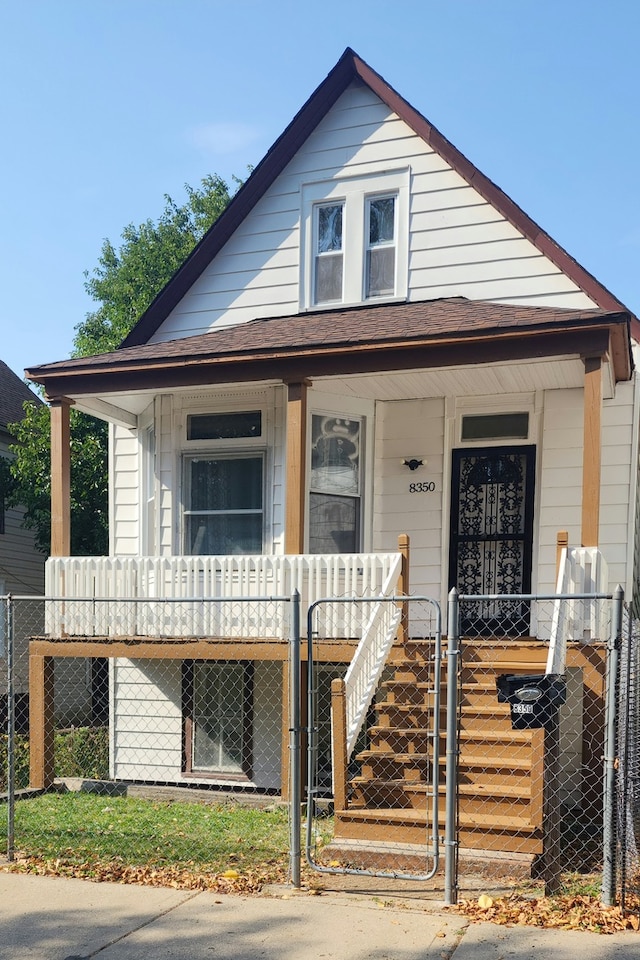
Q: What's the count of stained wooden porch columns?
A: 3